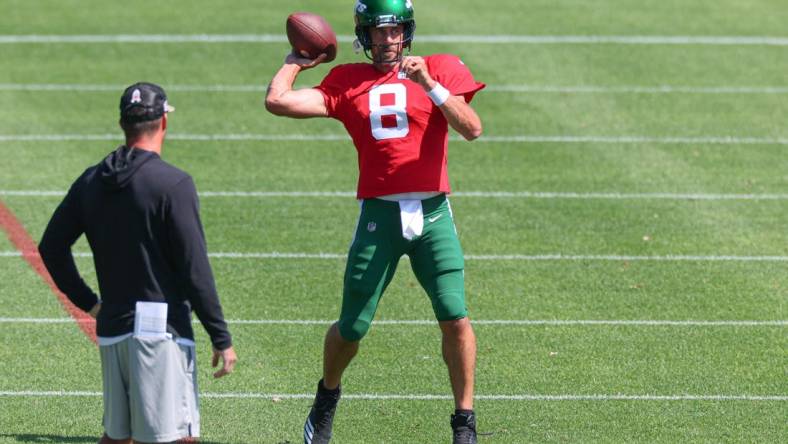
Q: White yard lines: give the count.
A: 7